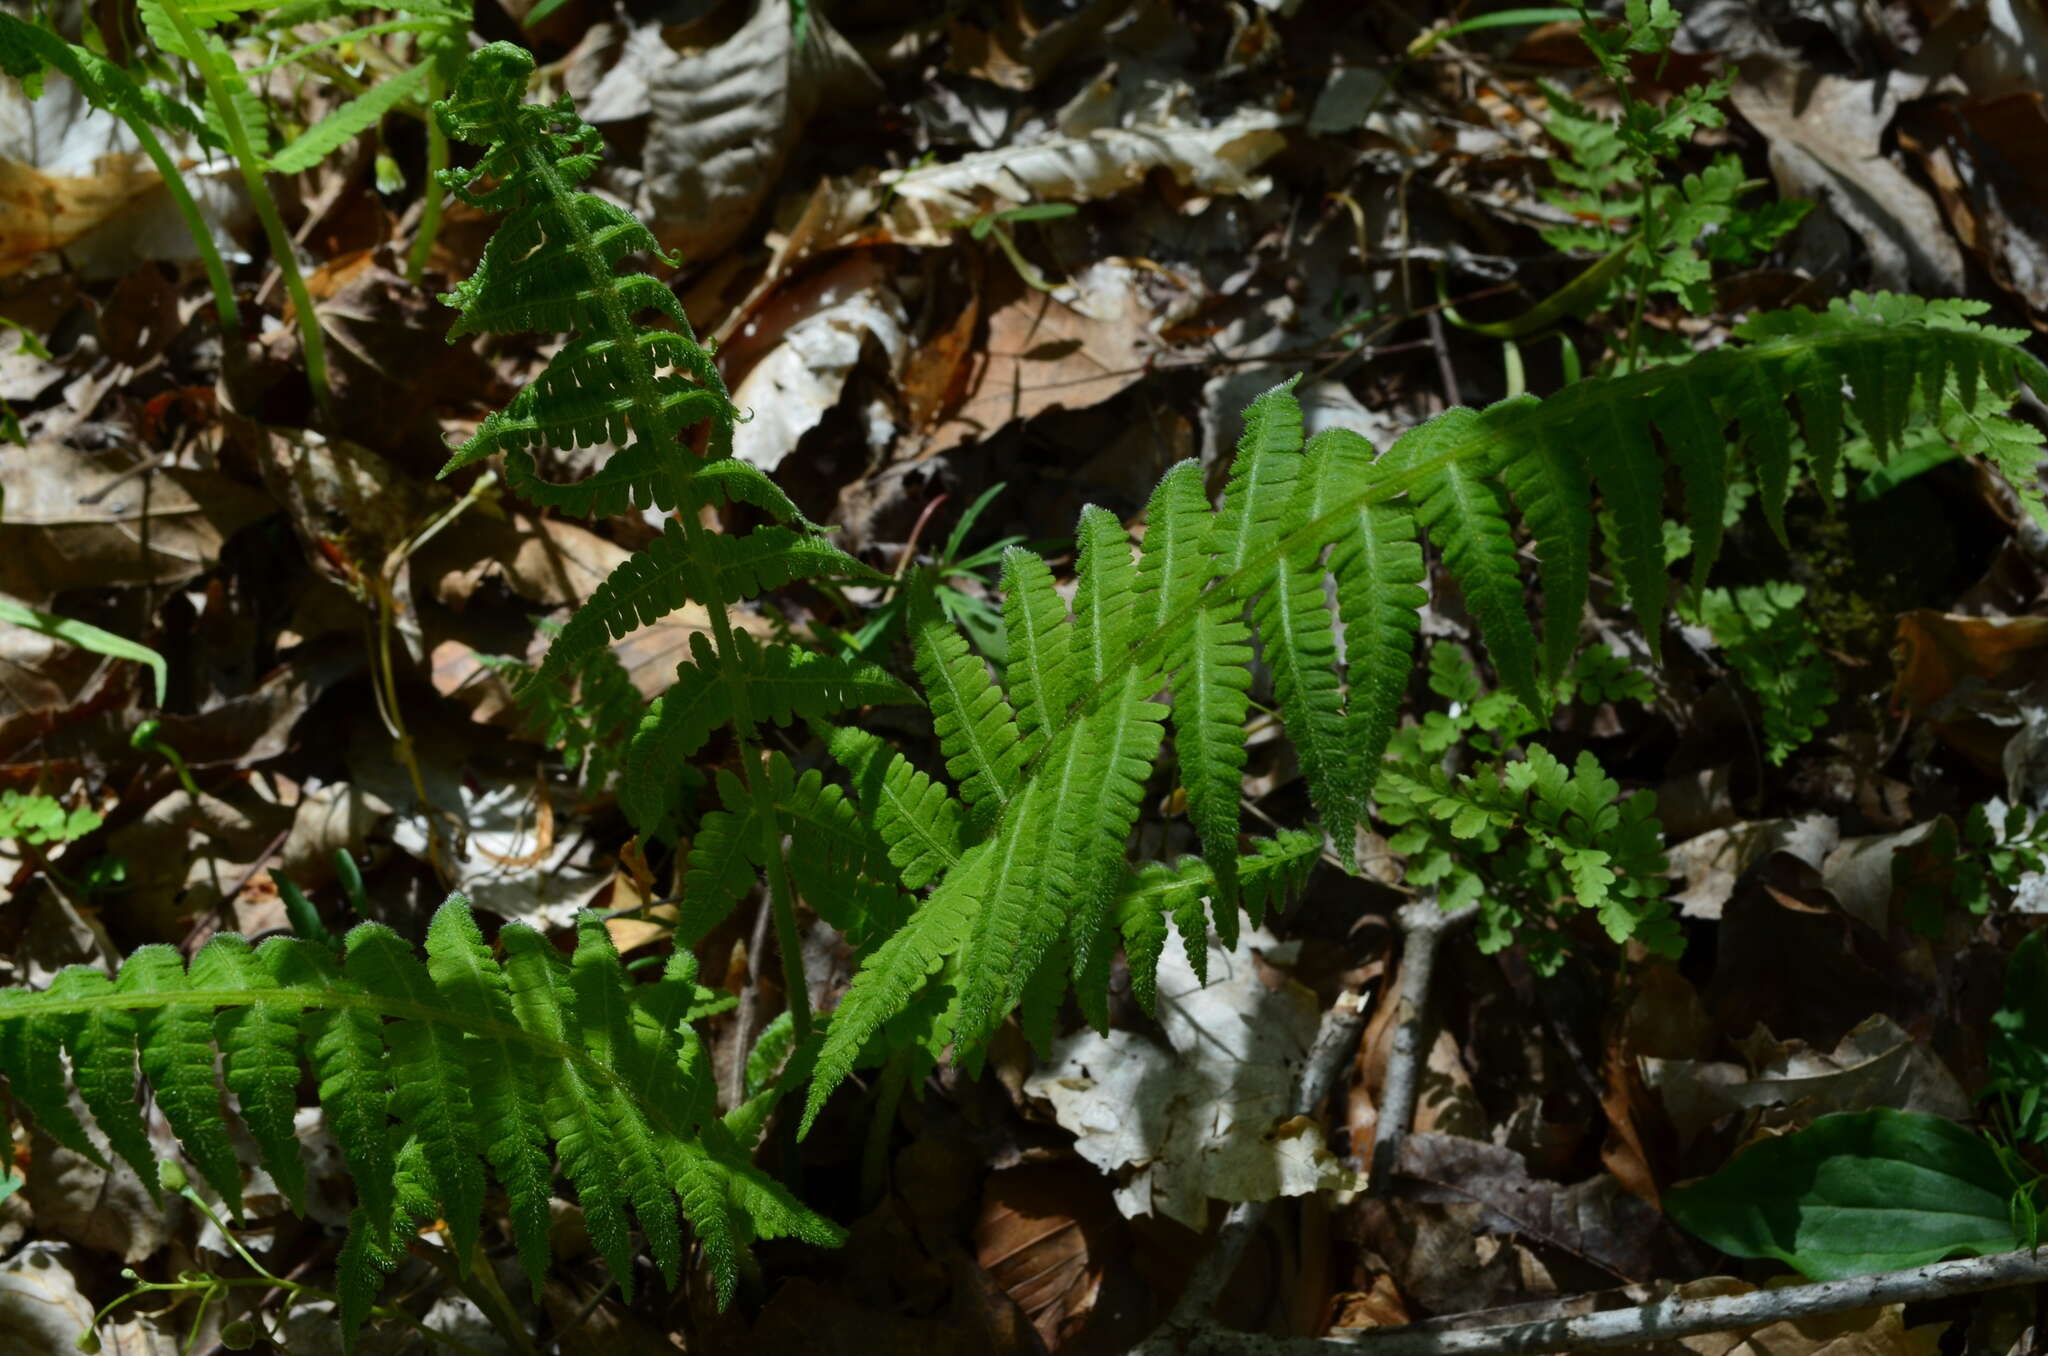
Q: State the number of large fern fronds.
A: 3